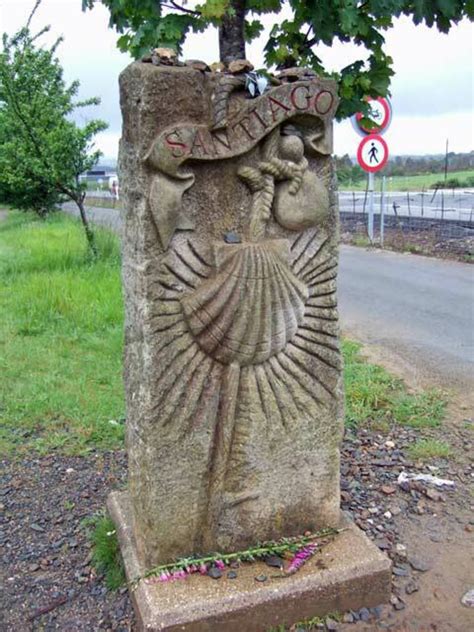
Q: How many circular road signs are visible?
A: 2